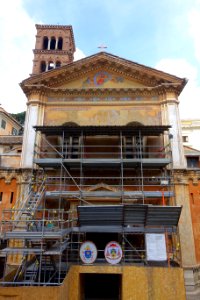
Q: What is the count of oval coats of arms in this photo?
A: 2